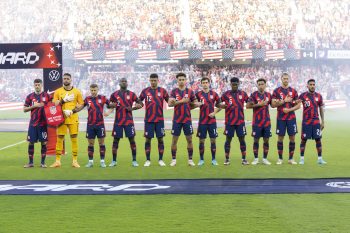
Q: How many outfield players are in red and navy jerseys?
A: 10